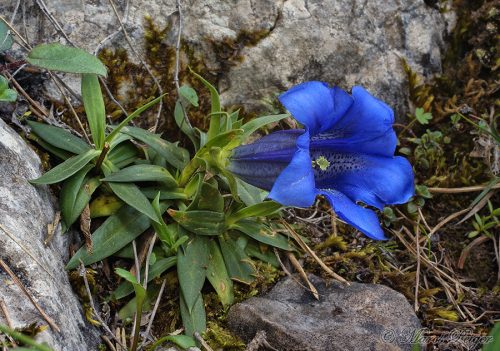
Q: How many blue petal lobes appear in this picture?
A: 5